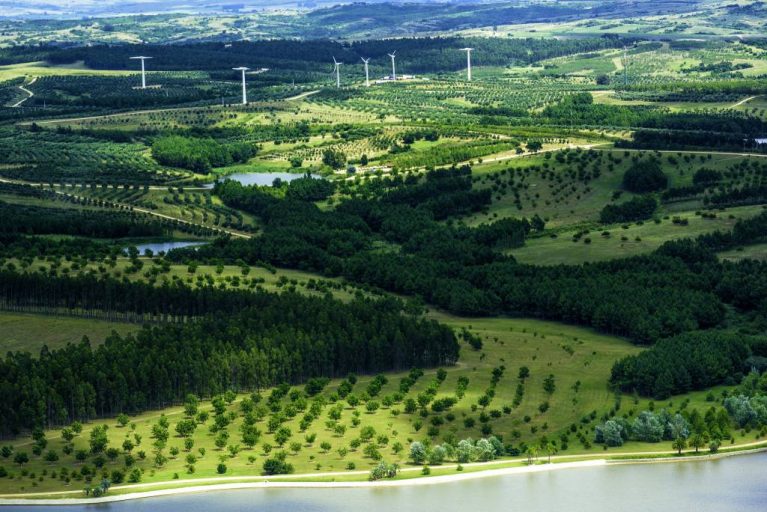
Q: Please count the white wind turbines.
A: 6